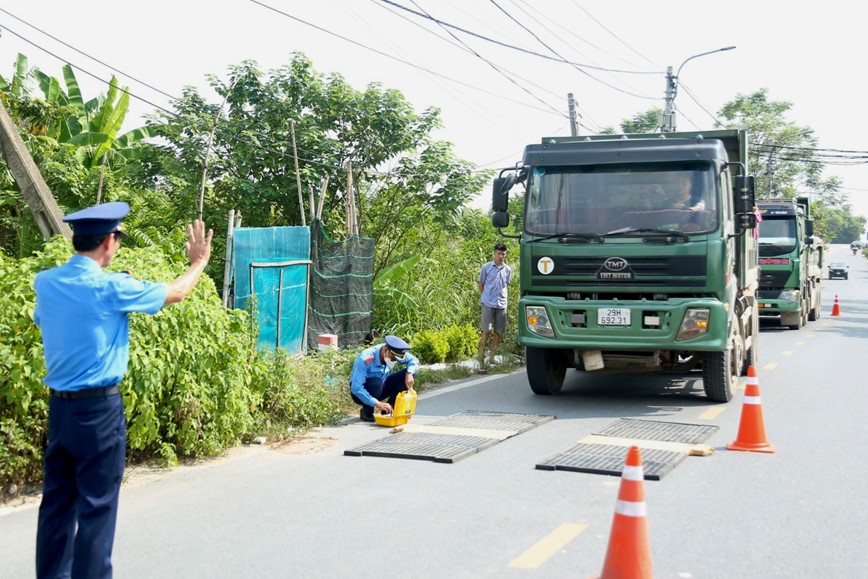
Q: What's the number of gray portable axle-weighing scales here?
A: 2